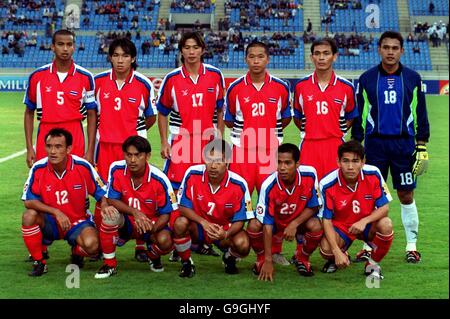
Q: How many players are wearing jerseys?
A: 11